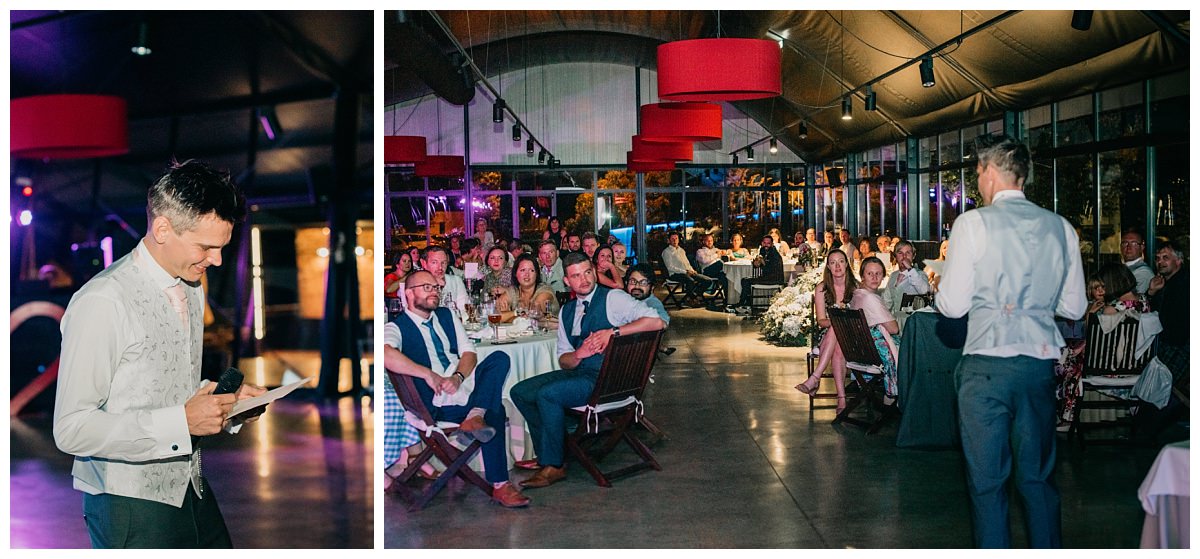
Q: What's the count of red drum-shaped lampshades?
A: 7